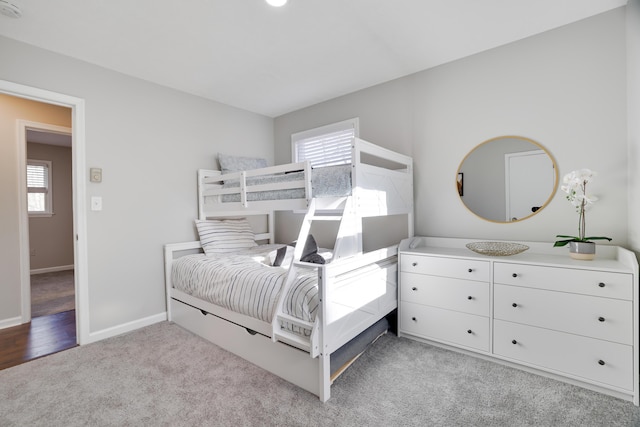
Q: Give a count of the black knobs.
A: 12